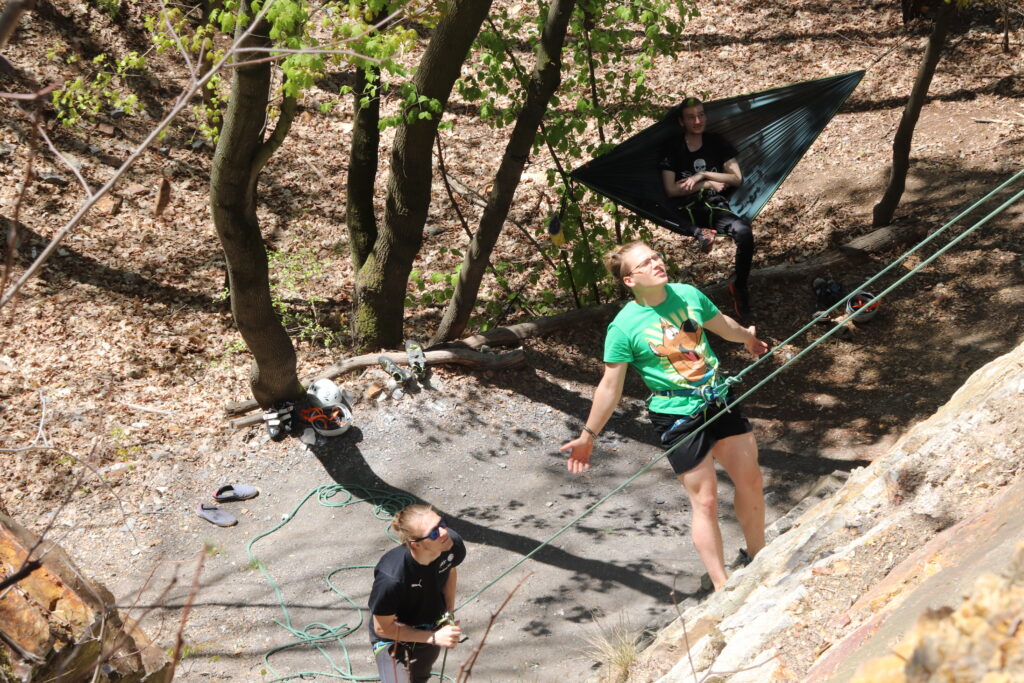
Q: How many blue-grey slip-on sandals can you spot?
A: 2